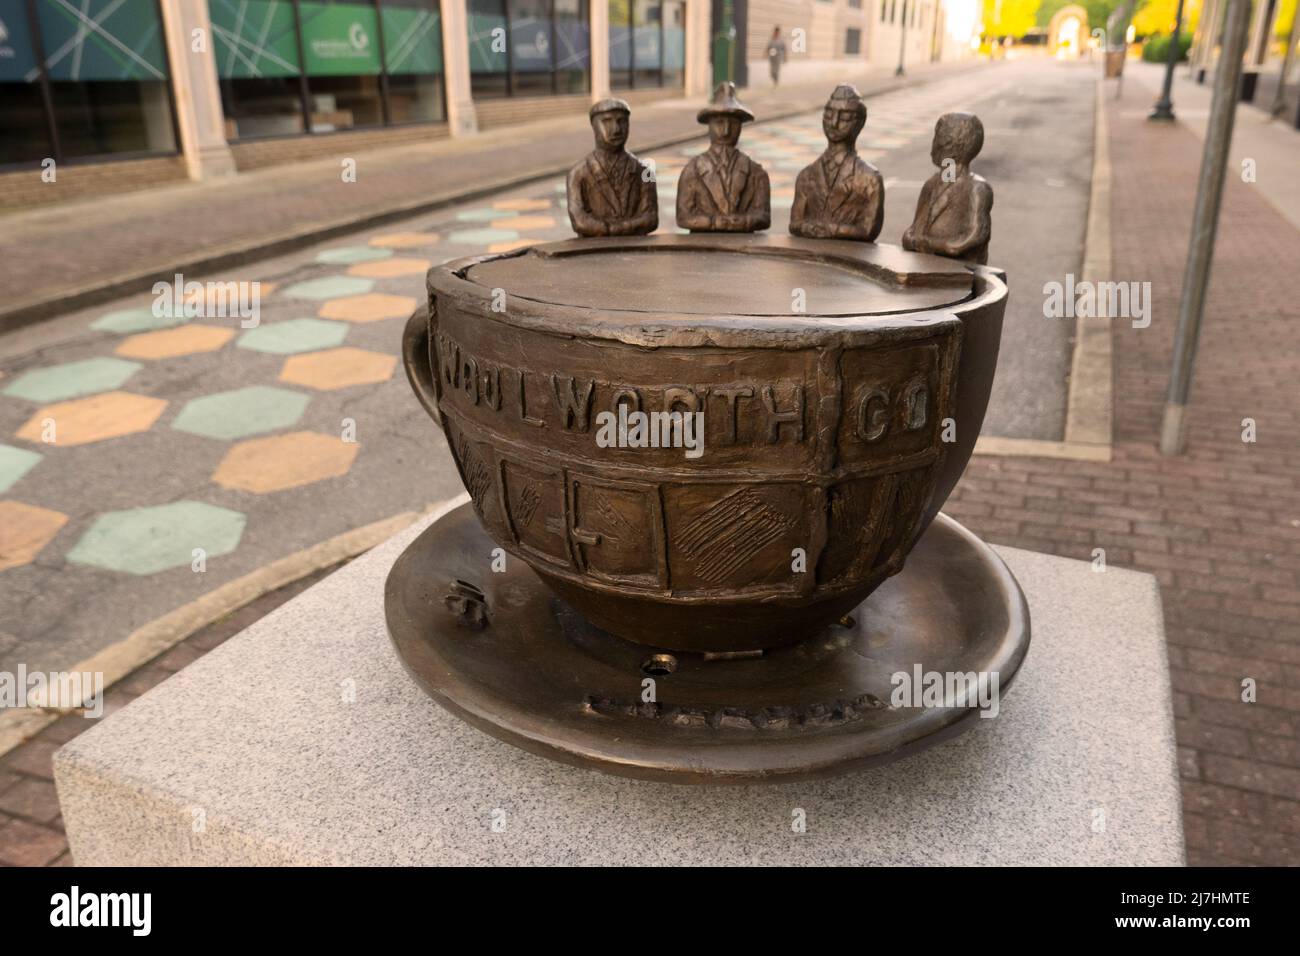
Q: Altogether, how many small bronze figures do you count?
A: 4